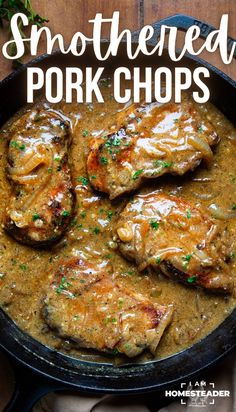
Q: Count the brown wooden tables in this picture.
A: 1